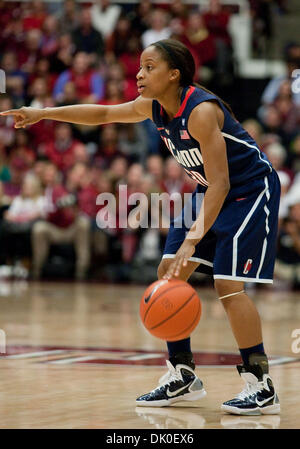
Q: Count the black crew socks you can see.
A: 2